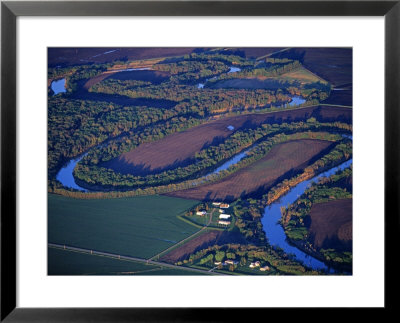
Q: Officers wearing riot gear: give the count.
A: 0